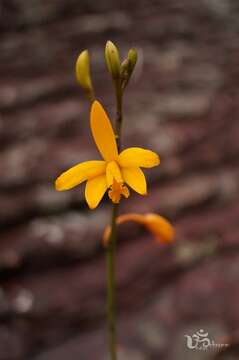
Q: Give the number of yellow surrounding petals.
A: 5